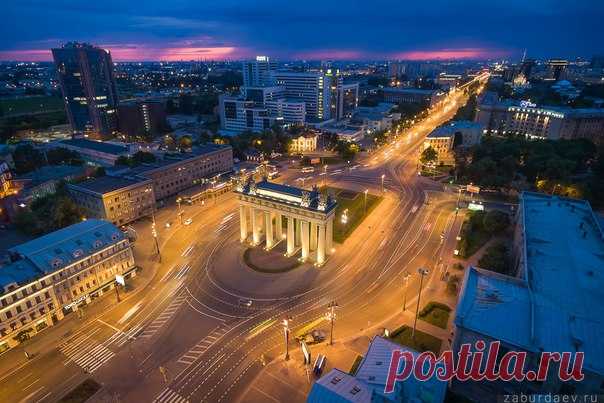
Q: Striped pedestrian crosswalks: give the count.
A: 2